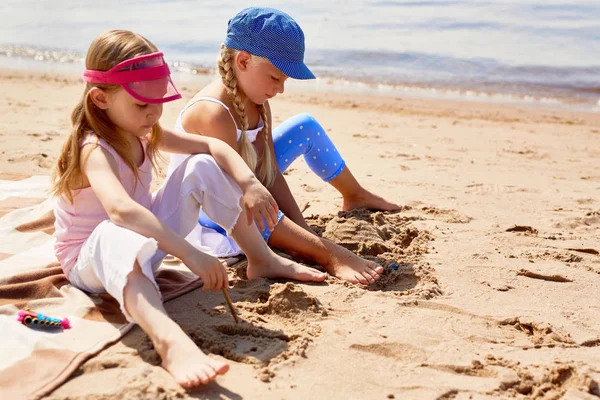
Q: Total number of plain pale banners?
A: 0